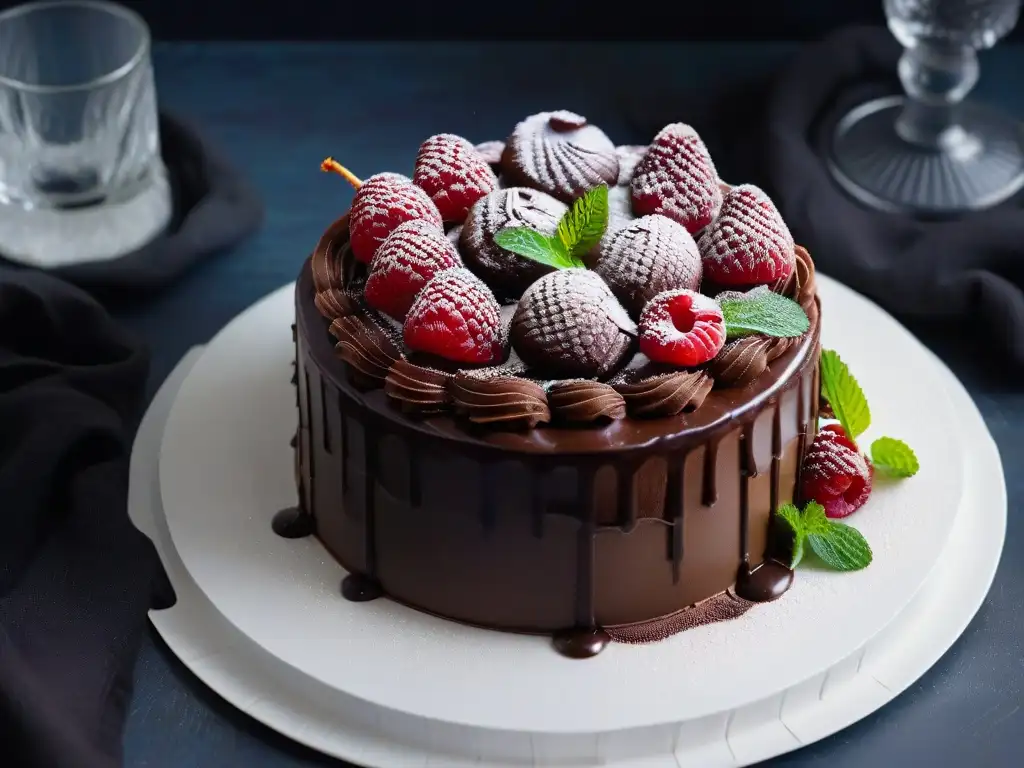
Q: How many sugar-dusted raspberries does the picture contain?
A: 8